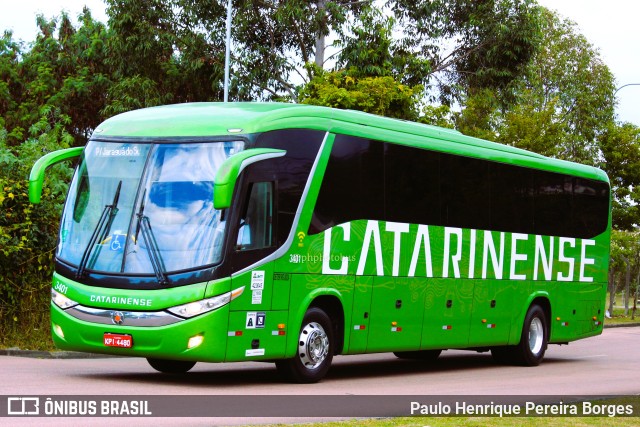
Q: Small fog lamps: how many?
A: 2